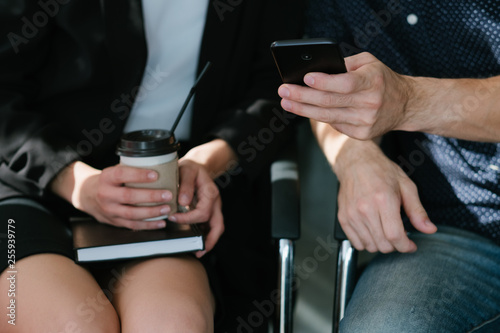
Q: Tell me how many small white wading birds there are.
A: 0